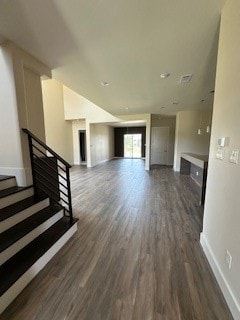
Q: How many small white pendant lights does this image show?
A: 2